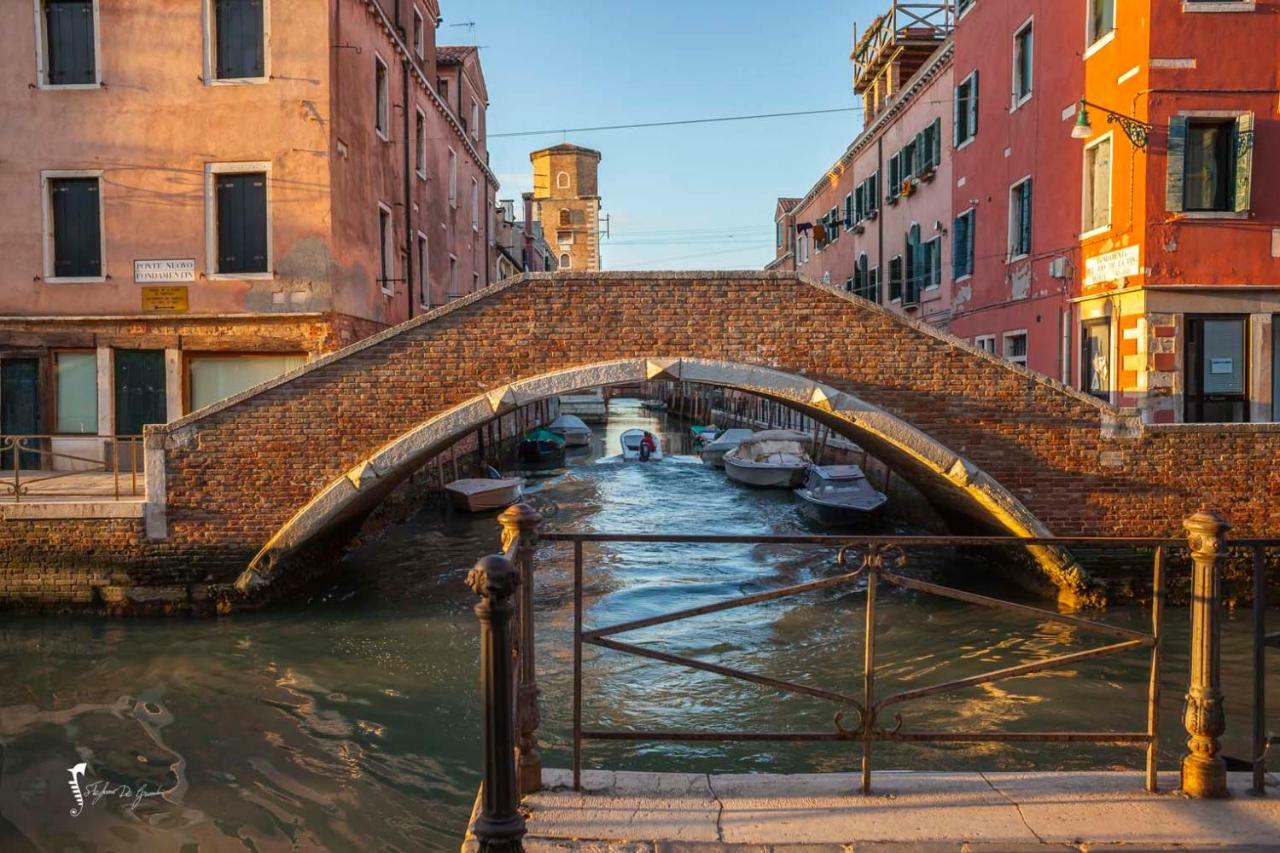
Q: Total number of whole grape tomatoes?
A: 0